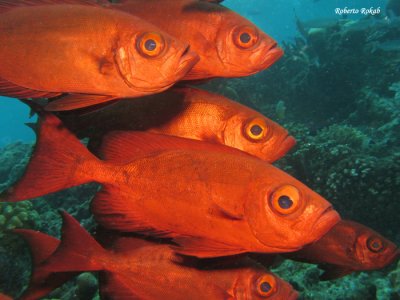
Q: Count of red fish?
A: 6